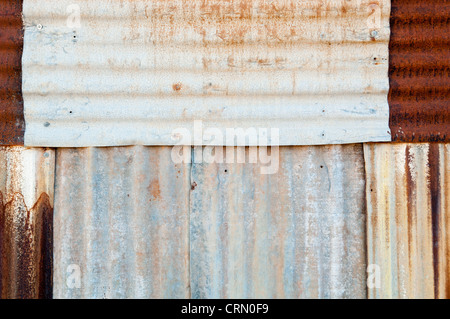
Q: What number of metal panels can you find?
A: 7